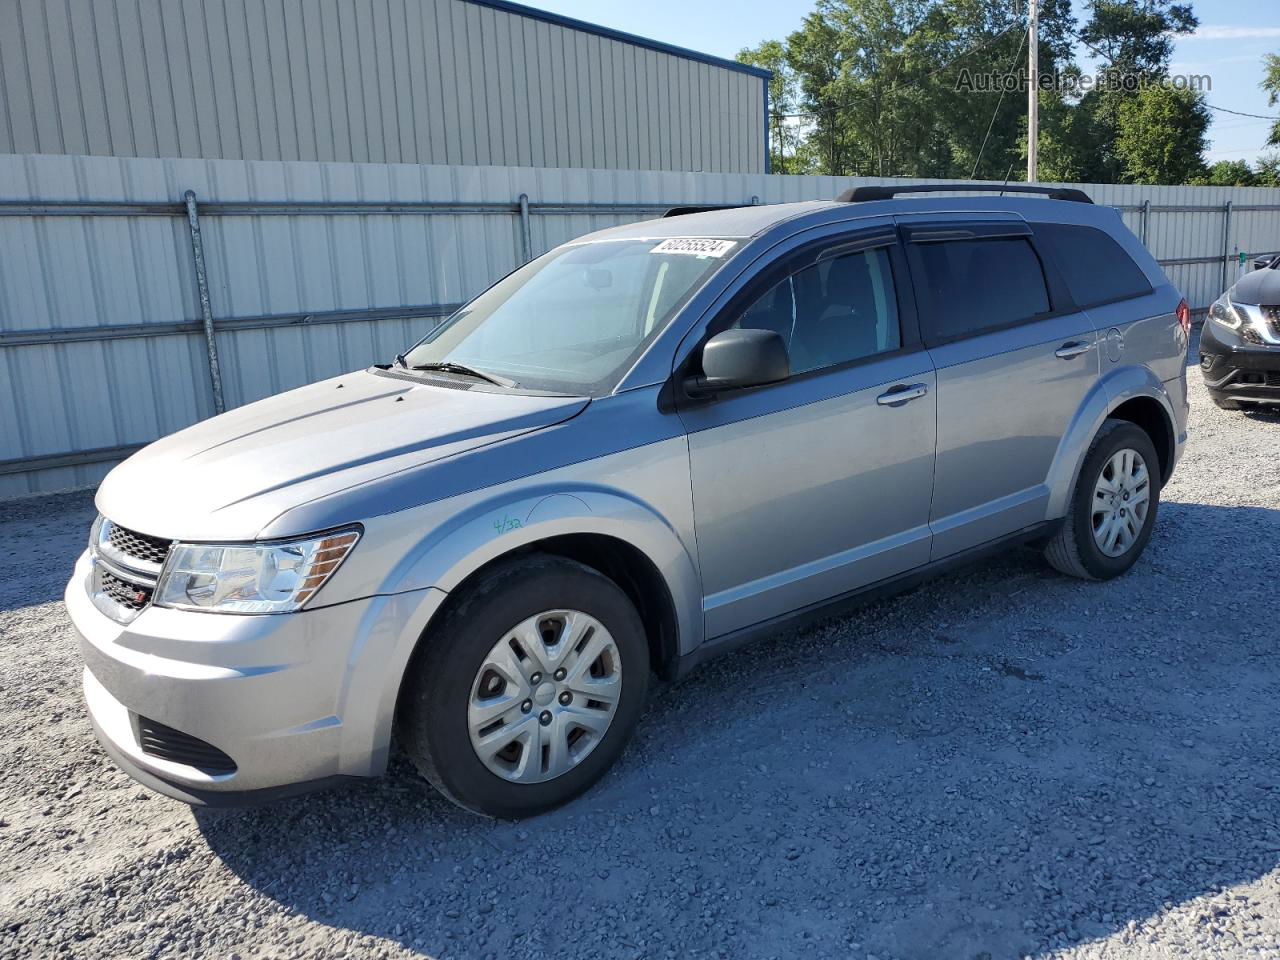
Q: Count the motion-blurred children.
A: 0